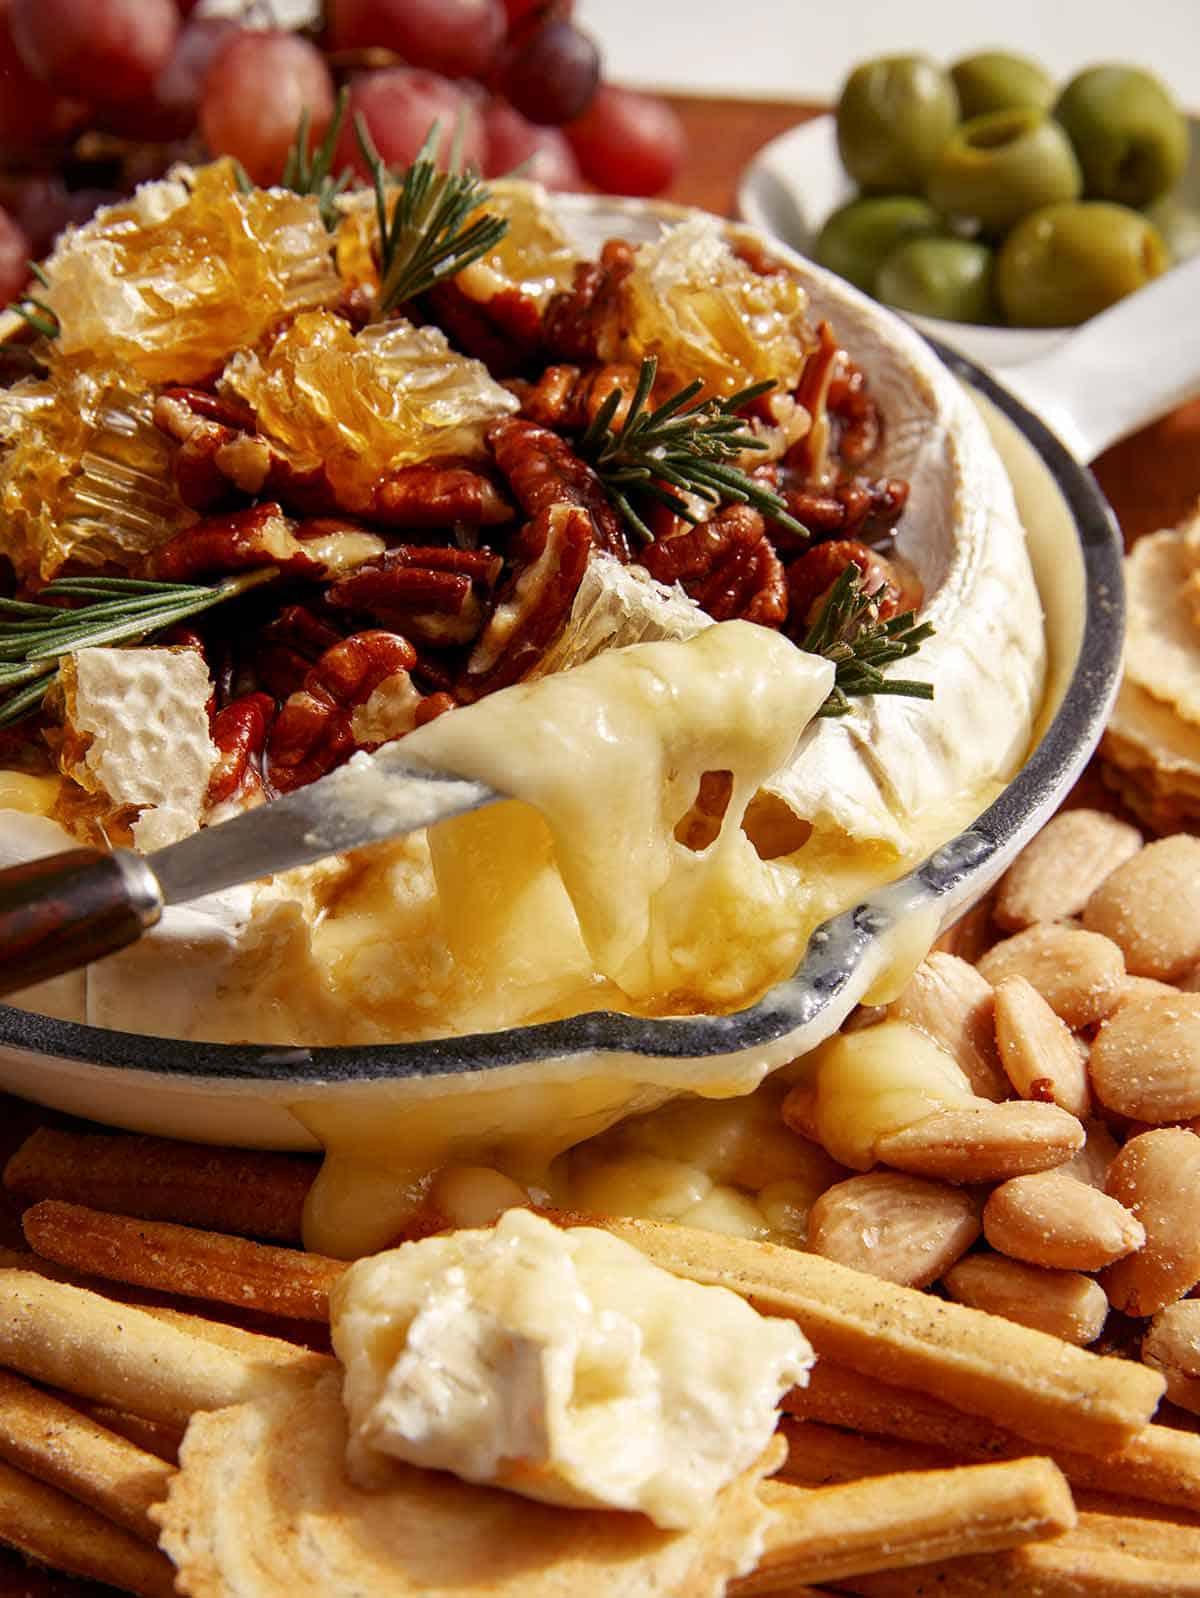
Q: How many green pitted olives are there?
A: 7